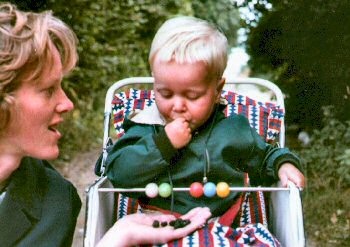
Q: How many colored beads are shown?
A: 5